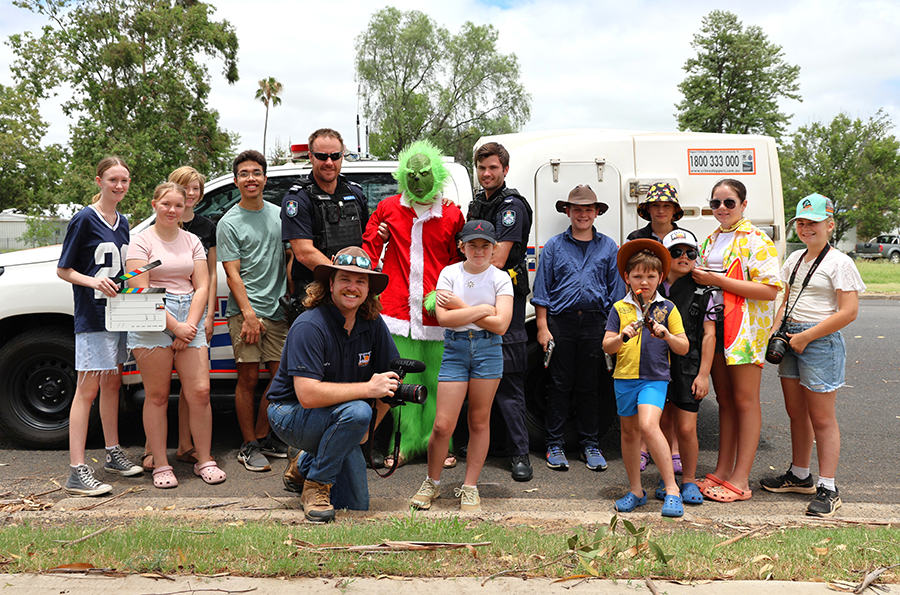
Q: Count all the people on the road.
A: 15